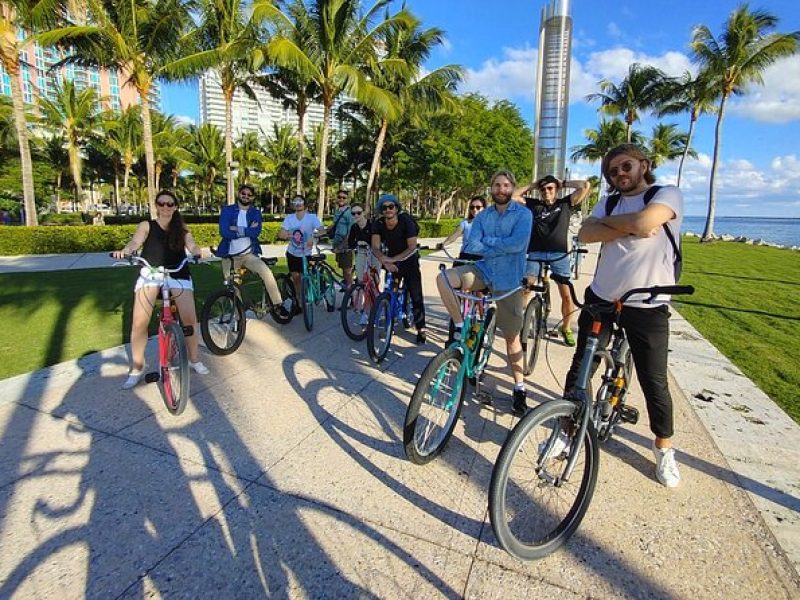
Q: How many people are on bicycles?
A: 10